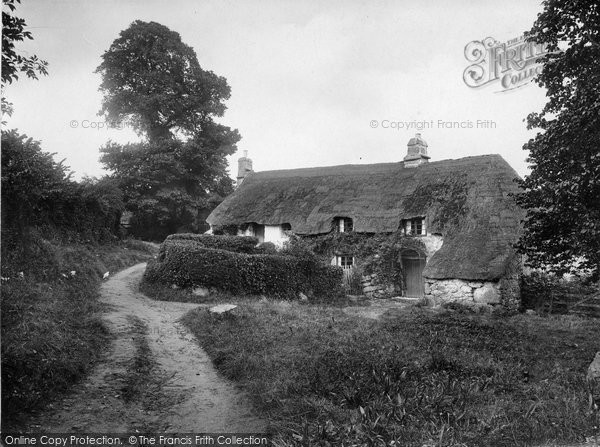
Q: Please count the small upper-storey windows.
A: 2